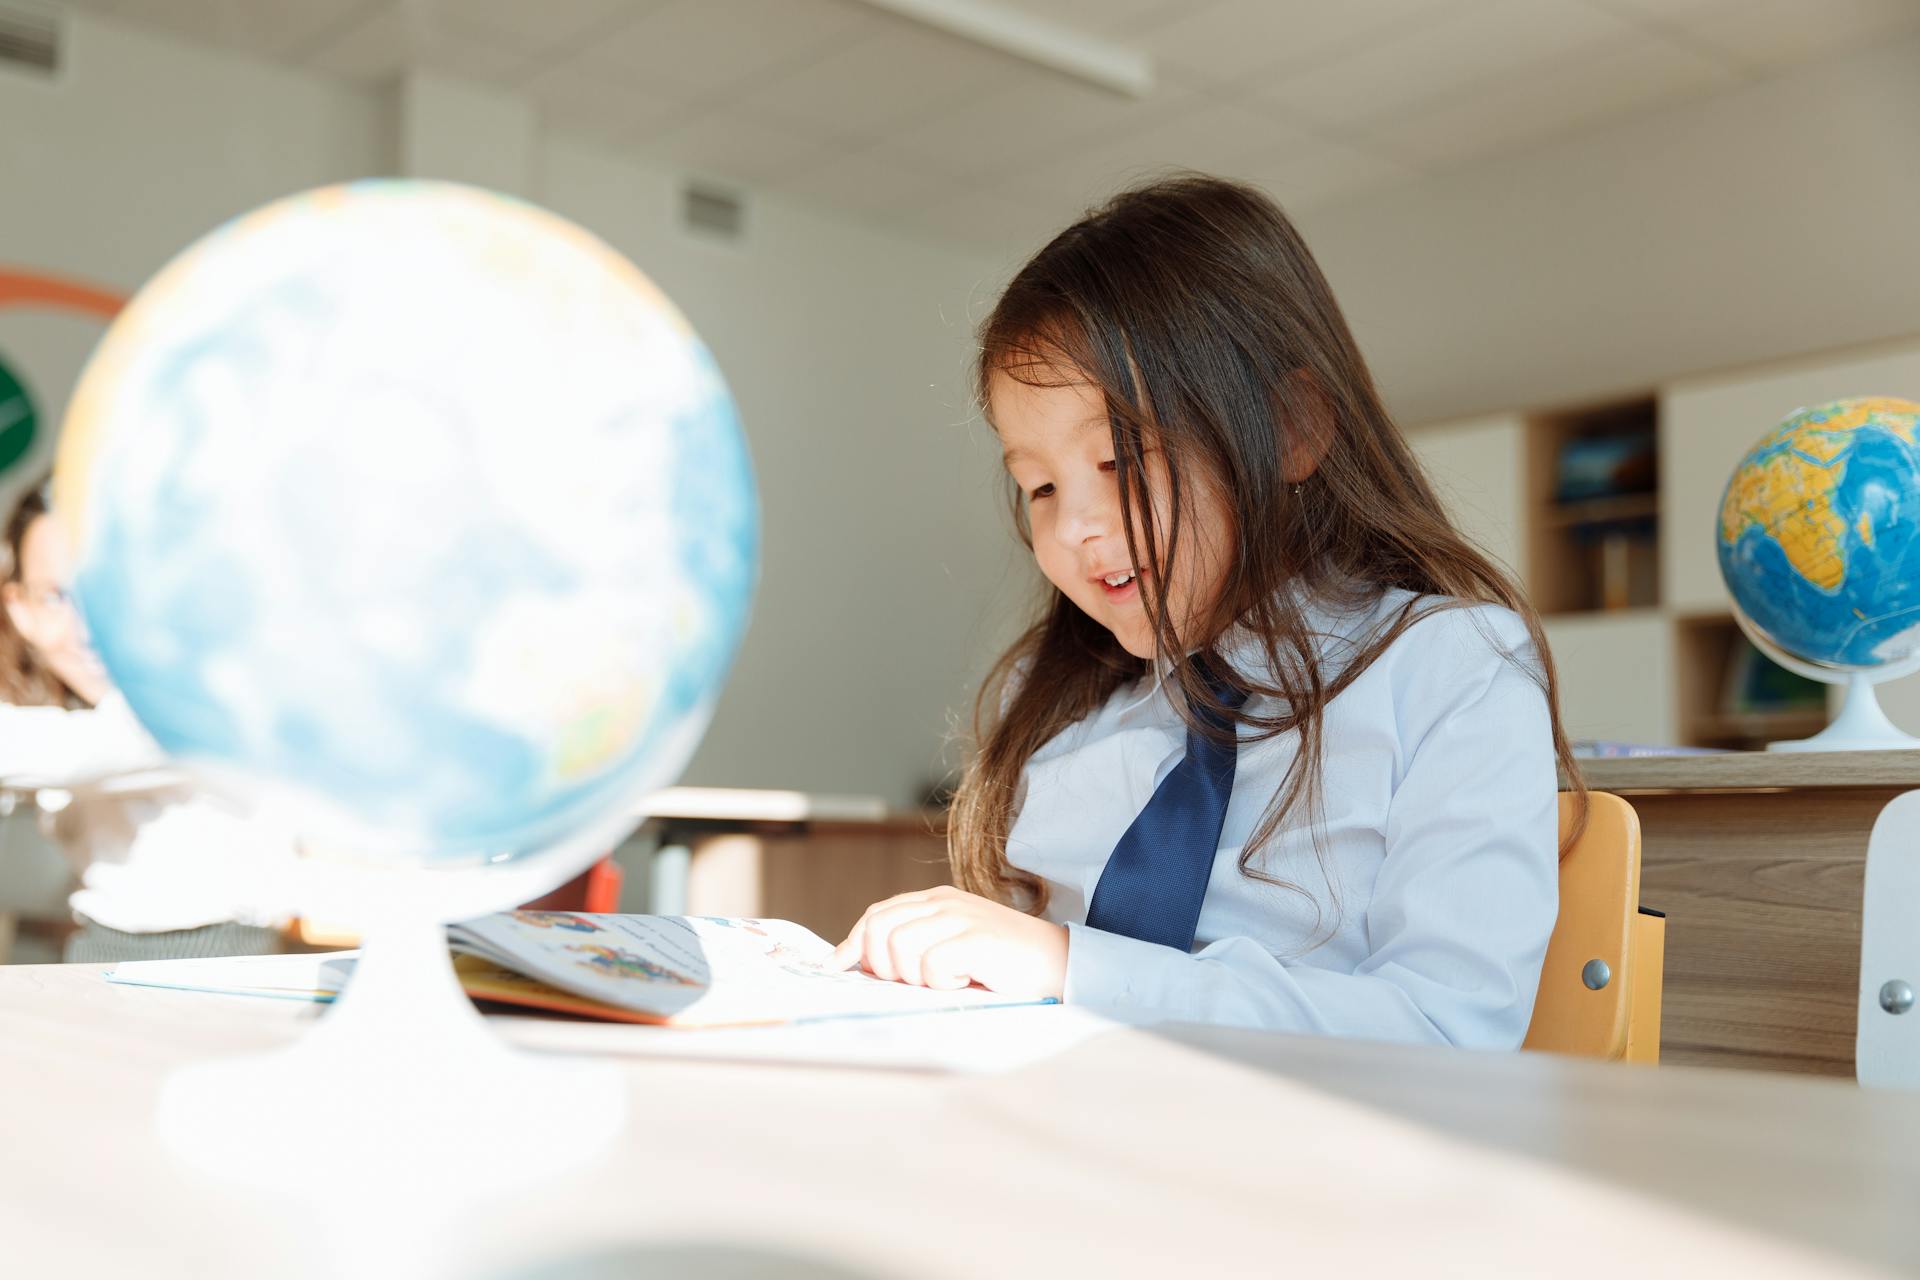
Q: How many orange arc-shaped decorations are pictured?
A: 1